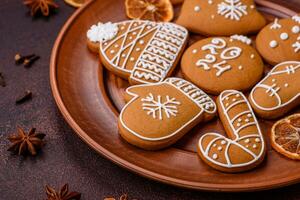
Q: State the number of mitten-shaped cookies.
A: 1